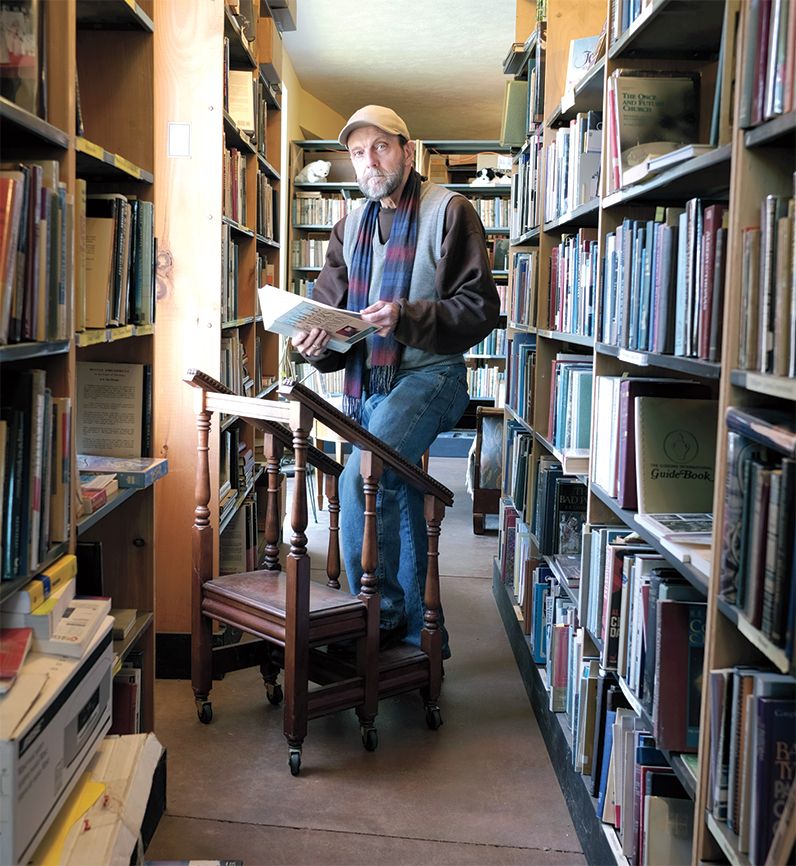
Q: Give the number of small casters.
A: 5